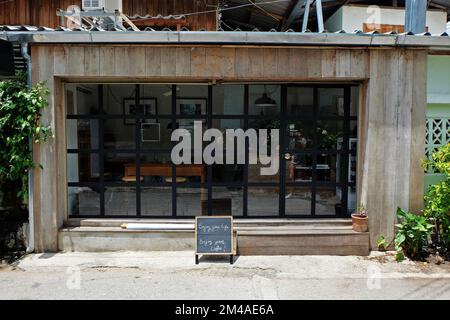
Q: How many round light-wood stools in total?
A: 2